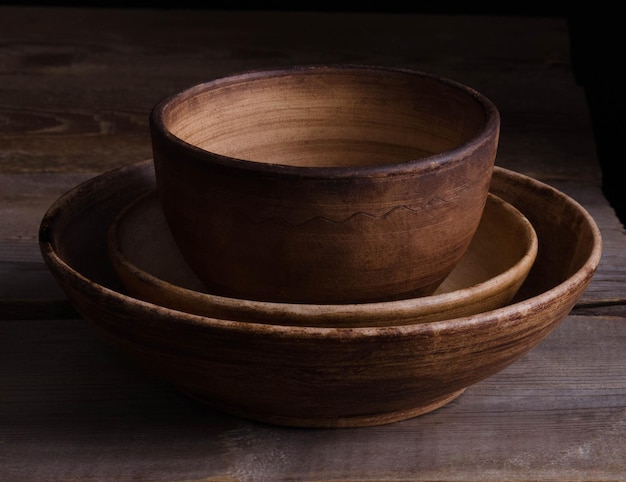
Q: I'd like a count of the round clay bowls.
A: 3